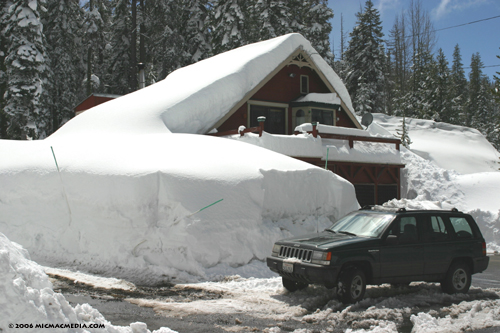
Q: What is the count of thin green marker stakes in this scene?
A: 3